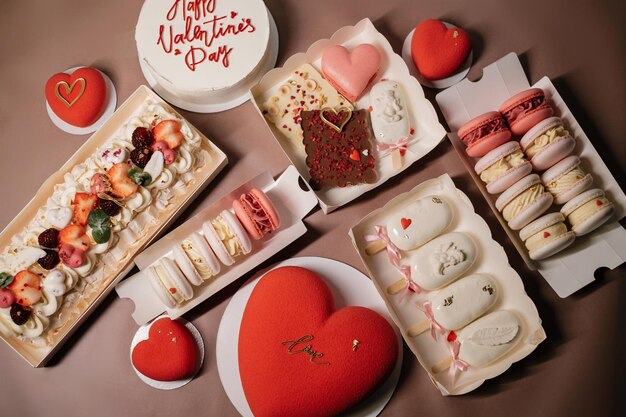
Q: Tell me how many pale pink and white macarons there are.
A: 9